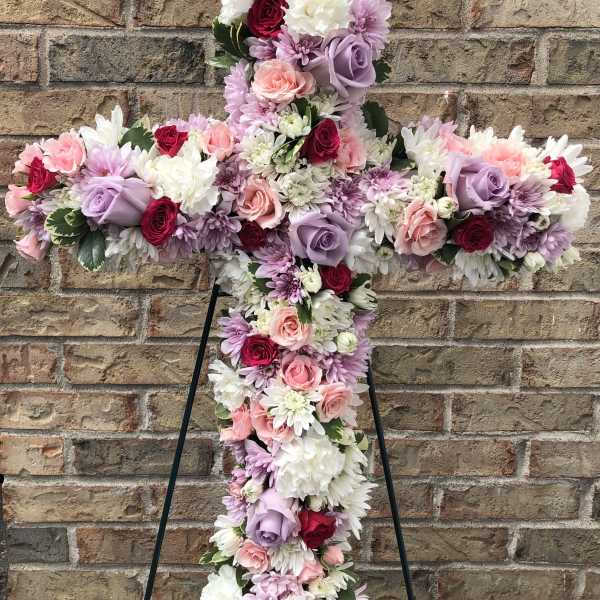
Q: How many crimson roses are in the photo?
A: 11